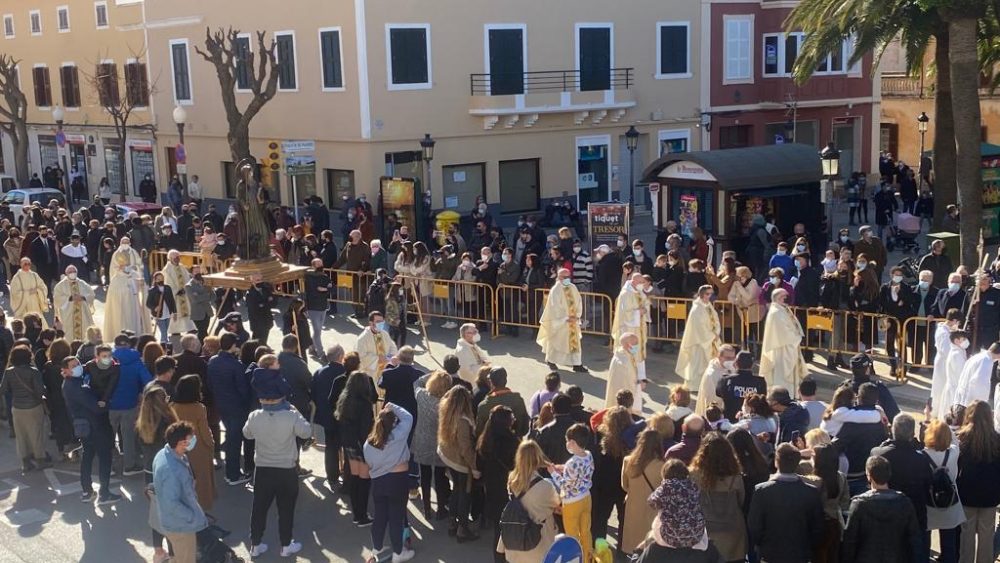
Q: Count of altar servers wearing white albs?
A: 3